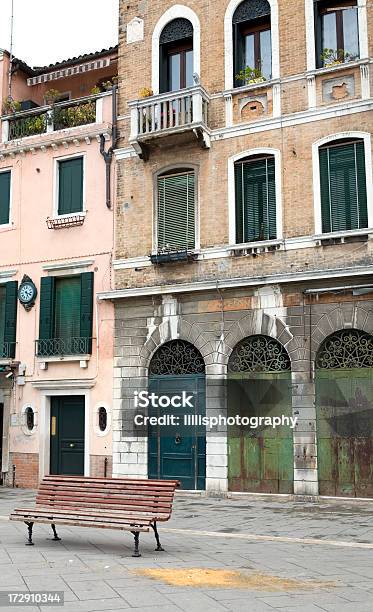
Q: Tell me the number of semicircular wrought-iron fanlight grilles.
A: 3